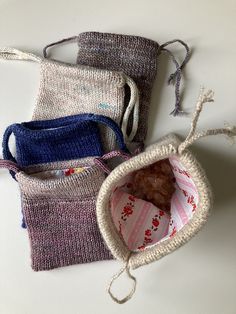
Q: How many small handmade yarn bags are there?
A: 5